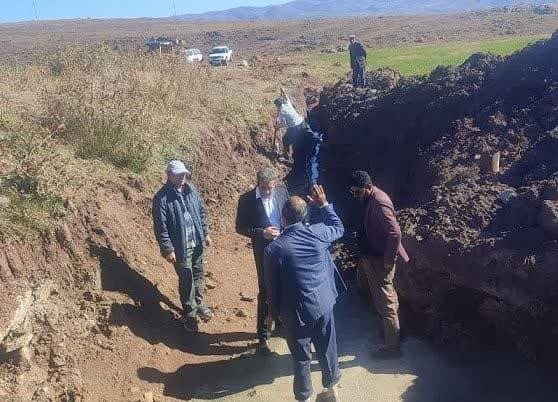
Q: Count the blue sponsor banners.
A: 0